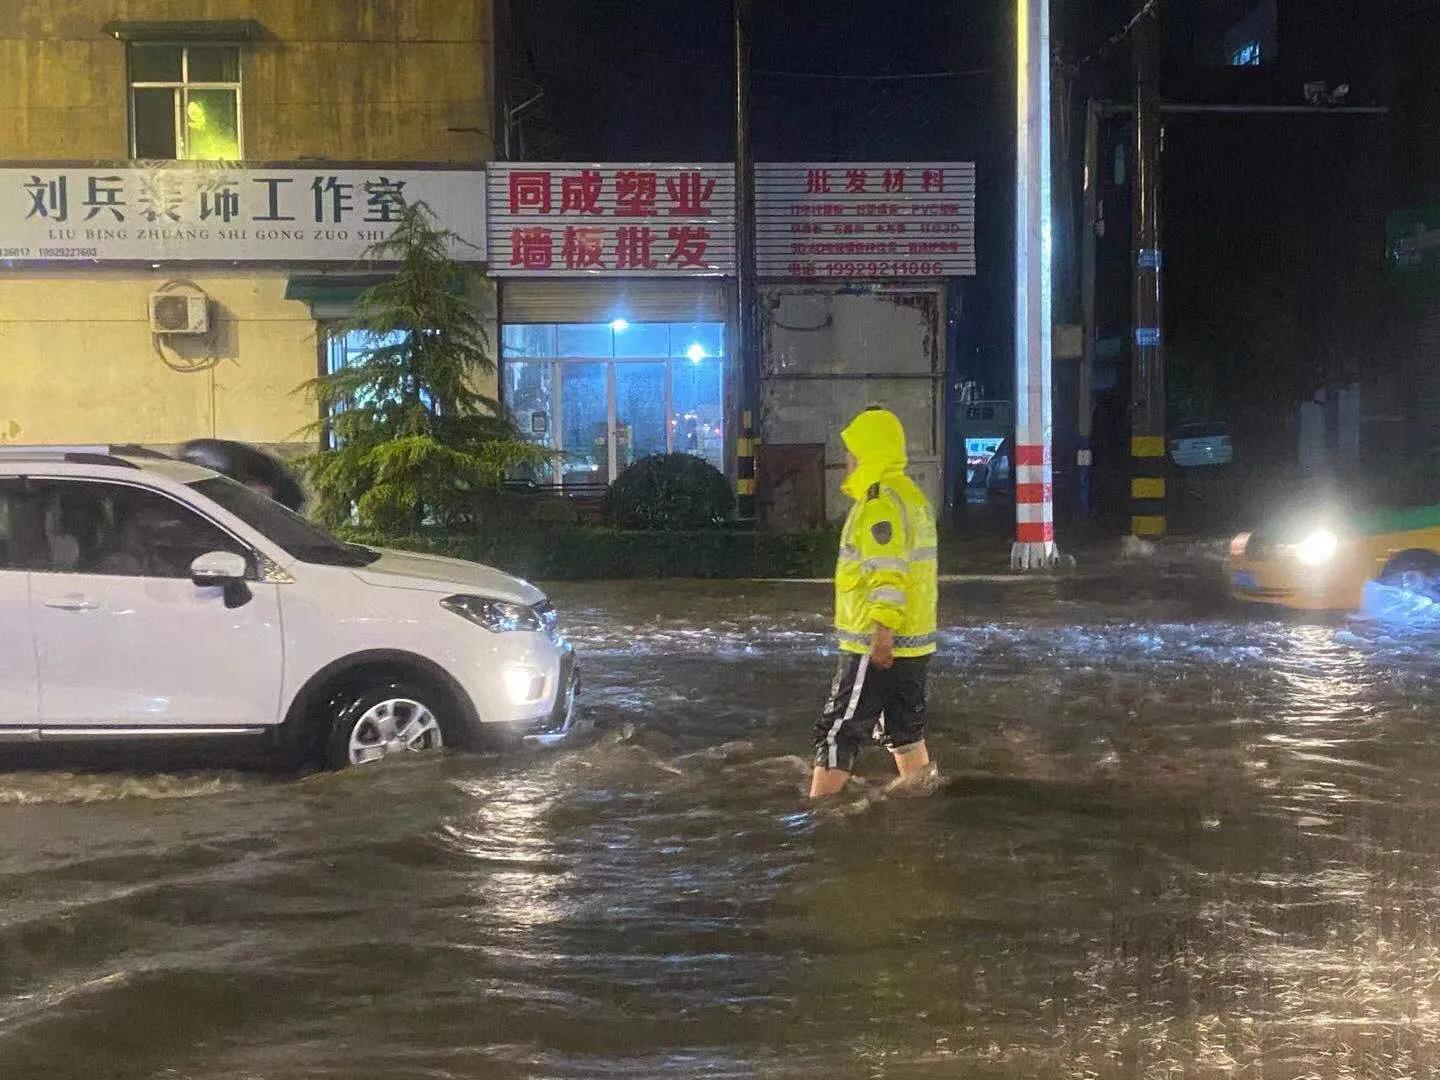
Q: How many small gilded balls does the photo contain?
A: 0